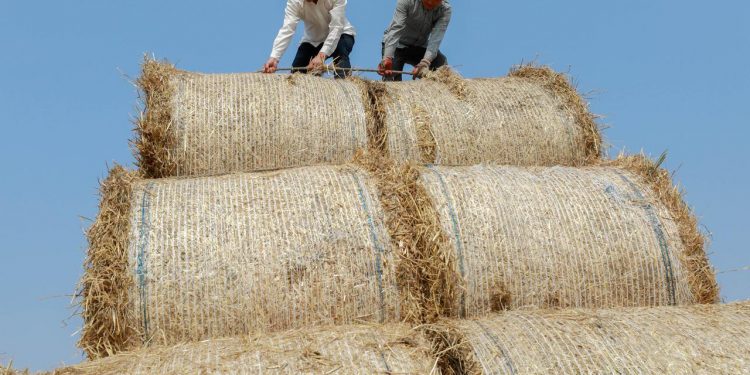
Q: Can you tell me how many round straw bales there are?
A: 6